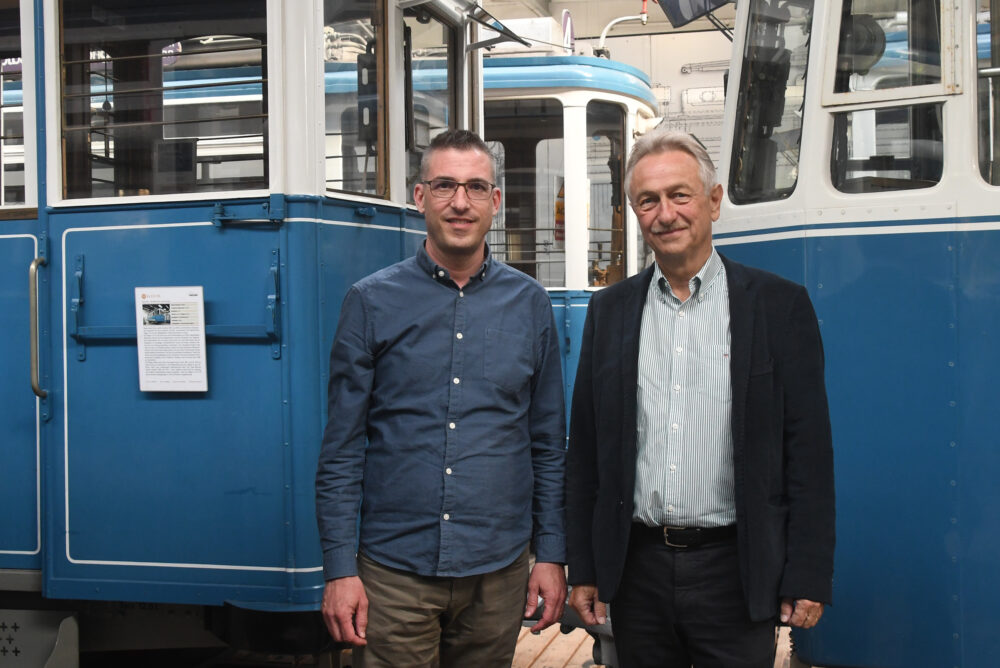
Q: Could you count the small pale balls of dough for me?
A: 0